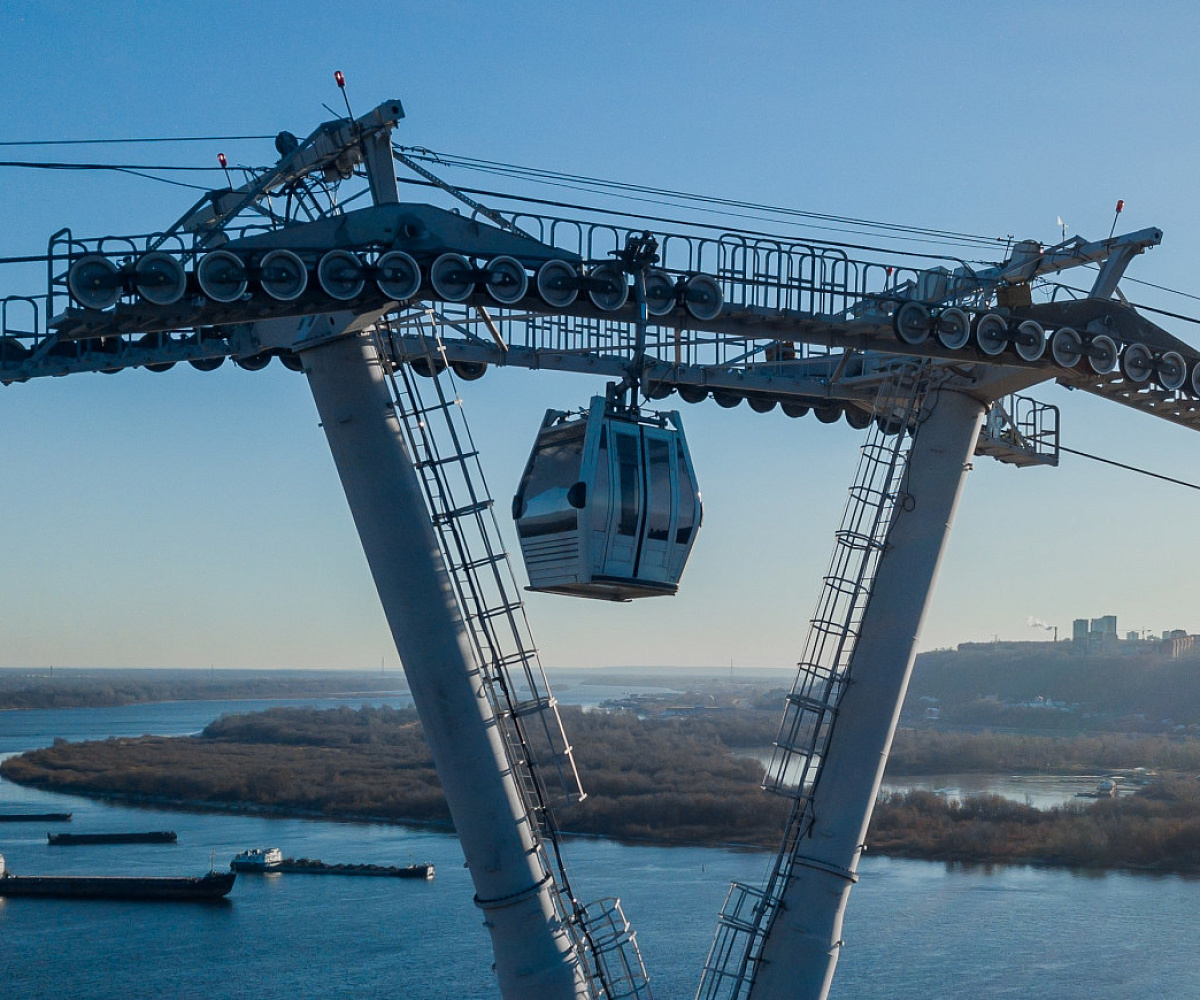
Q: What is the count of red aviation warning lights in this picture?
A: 3